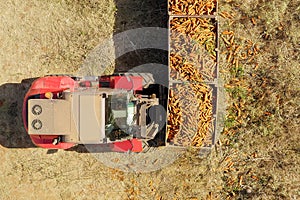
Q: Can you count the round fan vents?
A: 2